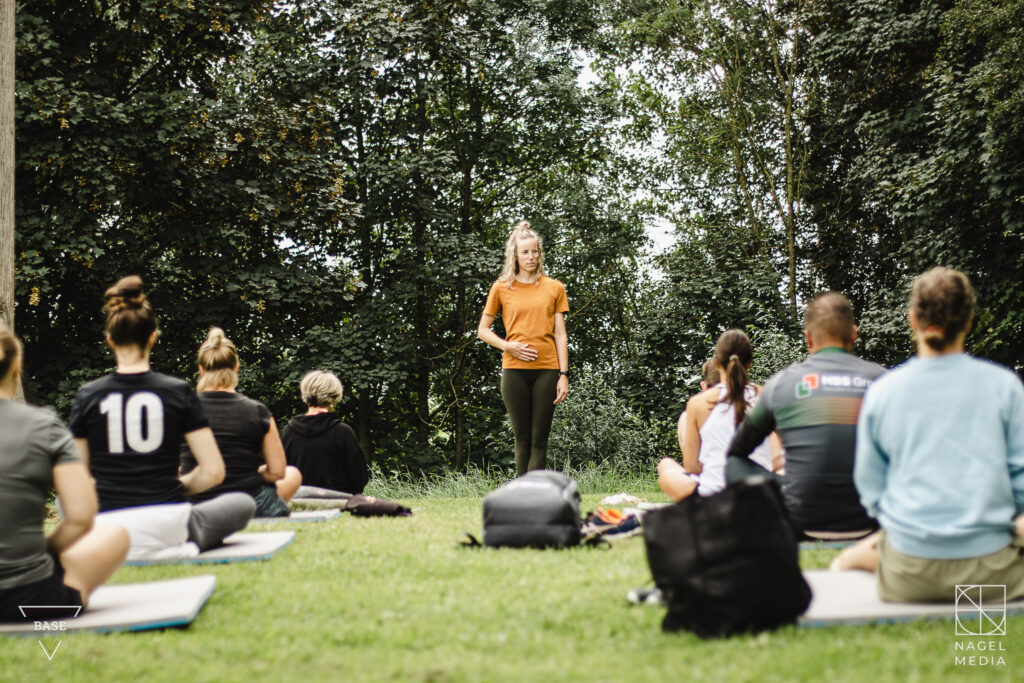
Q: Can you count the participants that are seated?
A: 8